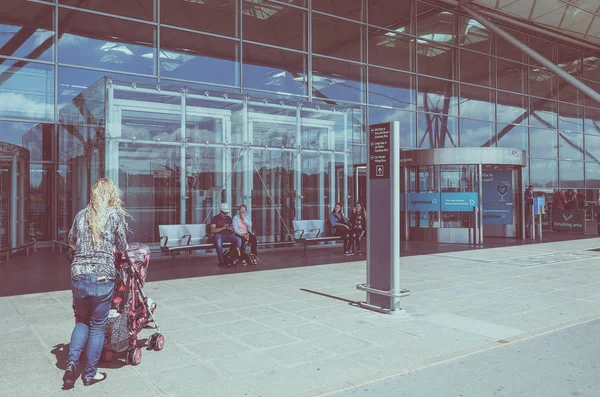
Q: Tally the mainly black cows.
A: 0